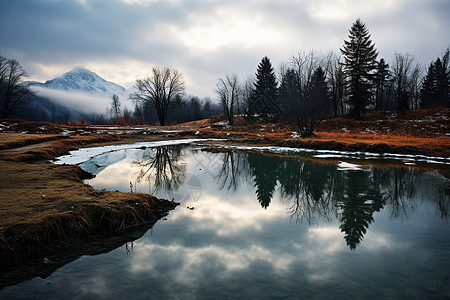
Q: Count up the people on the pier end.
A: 0